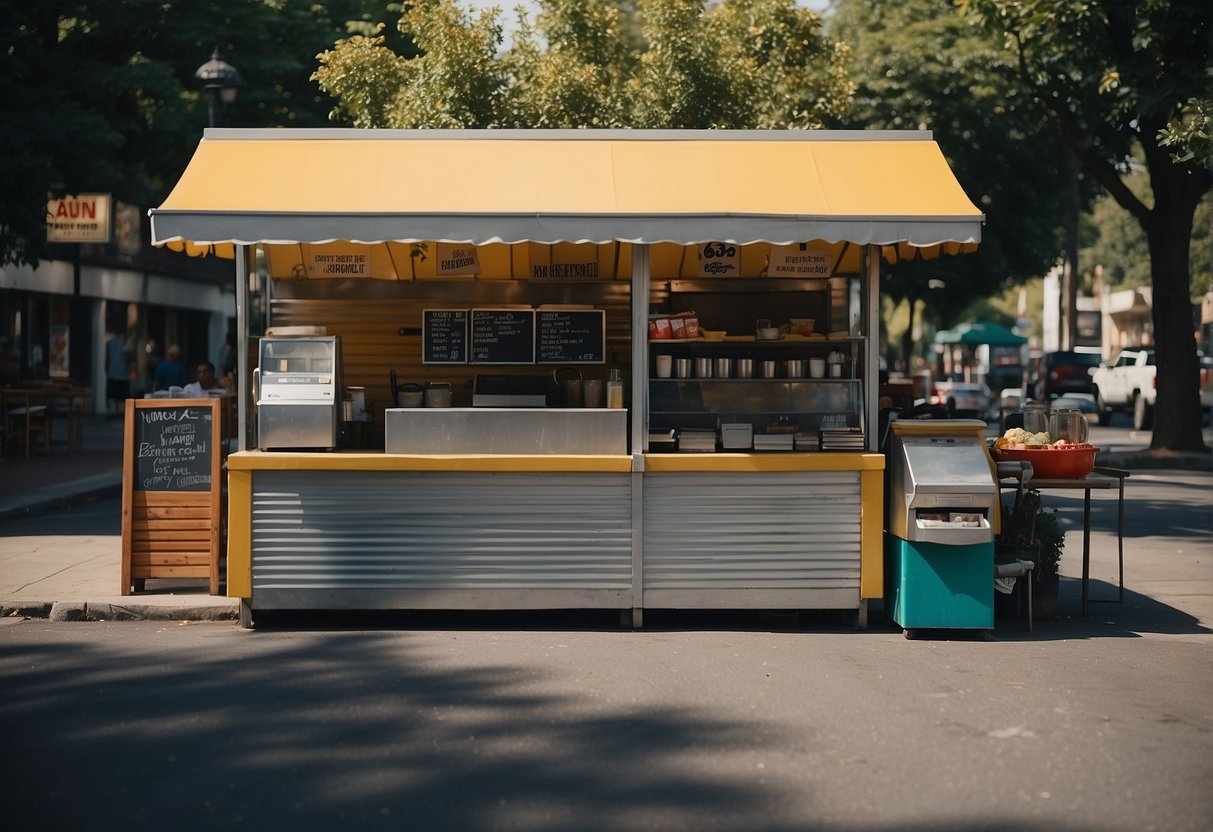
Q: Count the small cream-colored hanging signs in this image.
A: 5